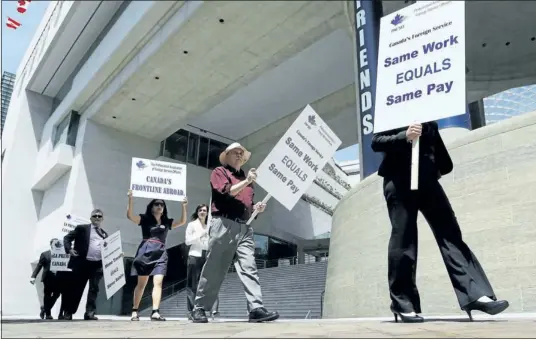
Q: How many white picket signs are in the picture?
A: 6